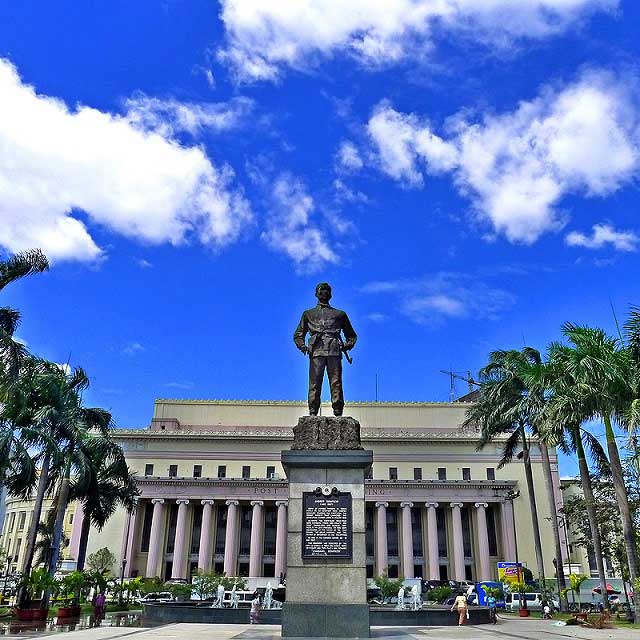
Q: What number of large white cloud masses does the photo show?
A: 3